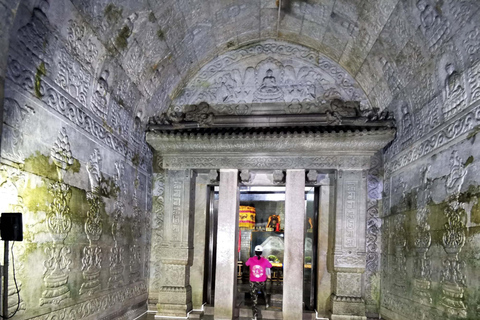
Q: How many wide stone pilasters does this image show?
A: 2